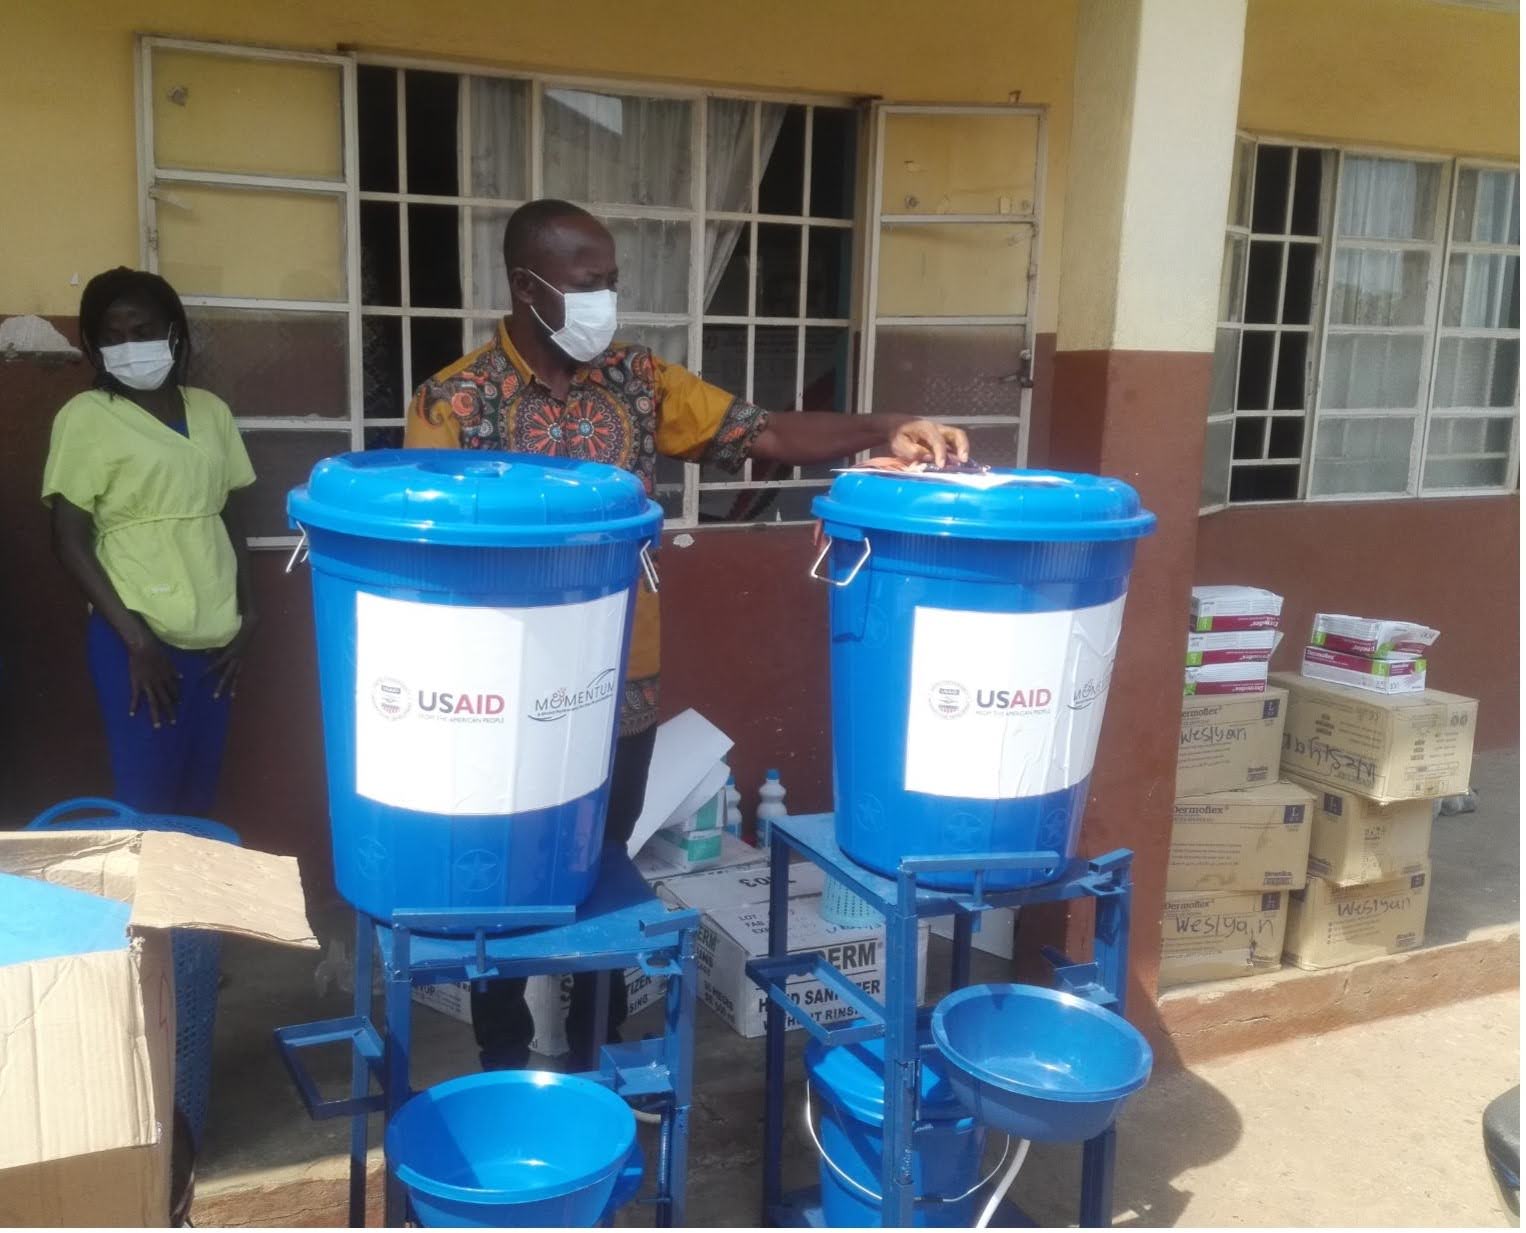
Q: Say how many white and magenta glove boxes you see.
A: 5